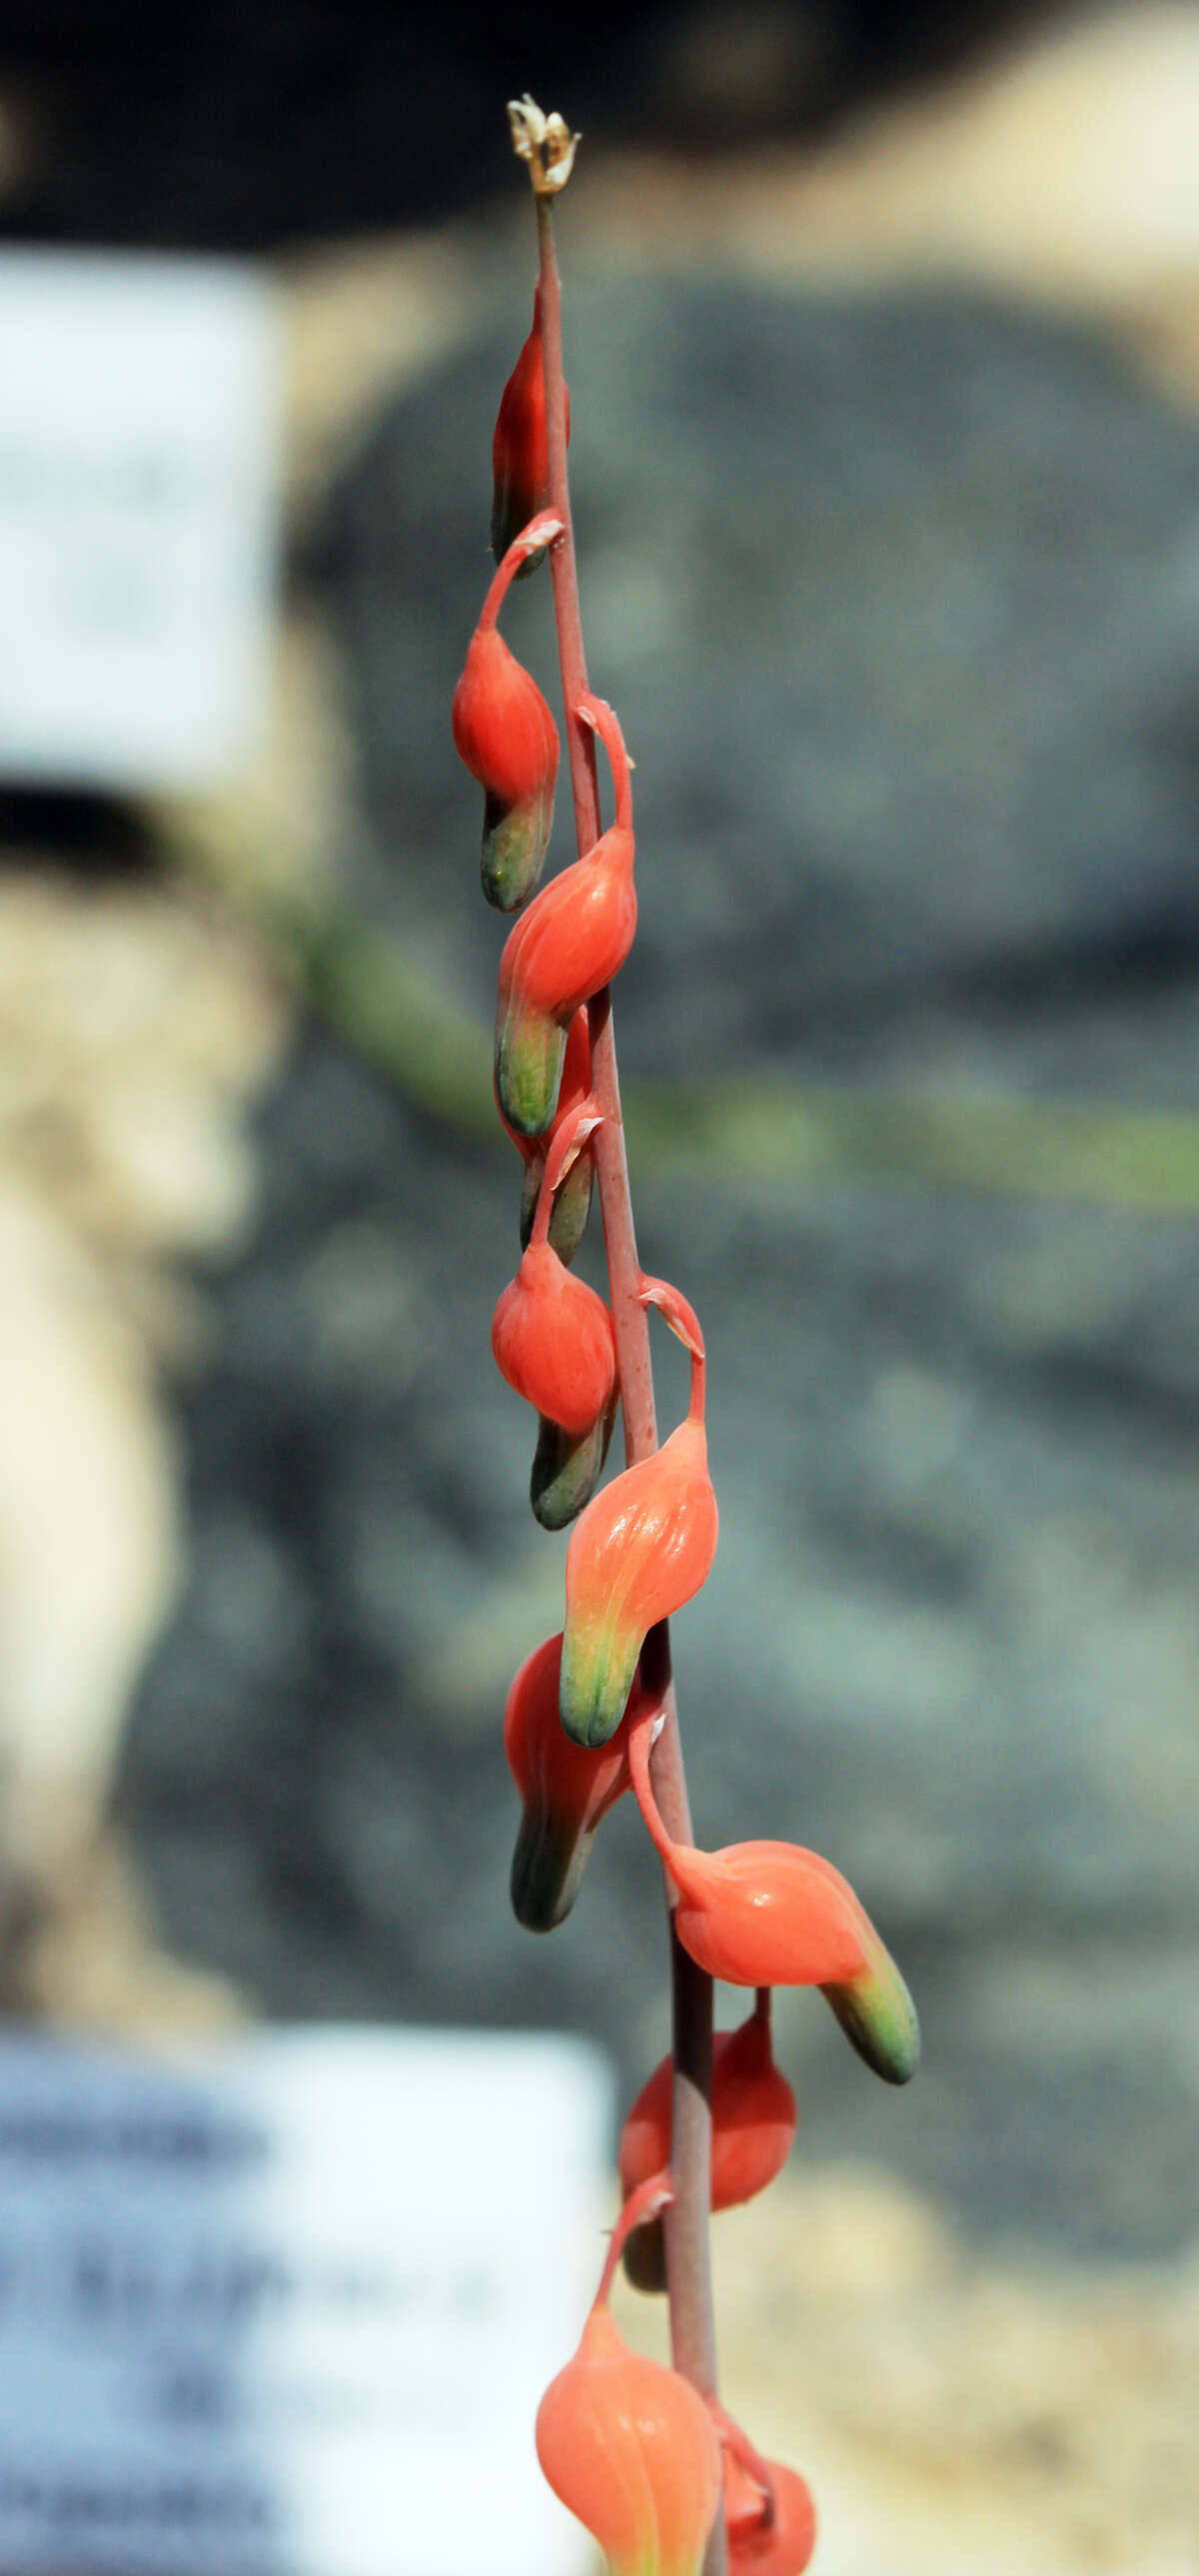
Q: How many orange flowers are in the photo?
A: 11